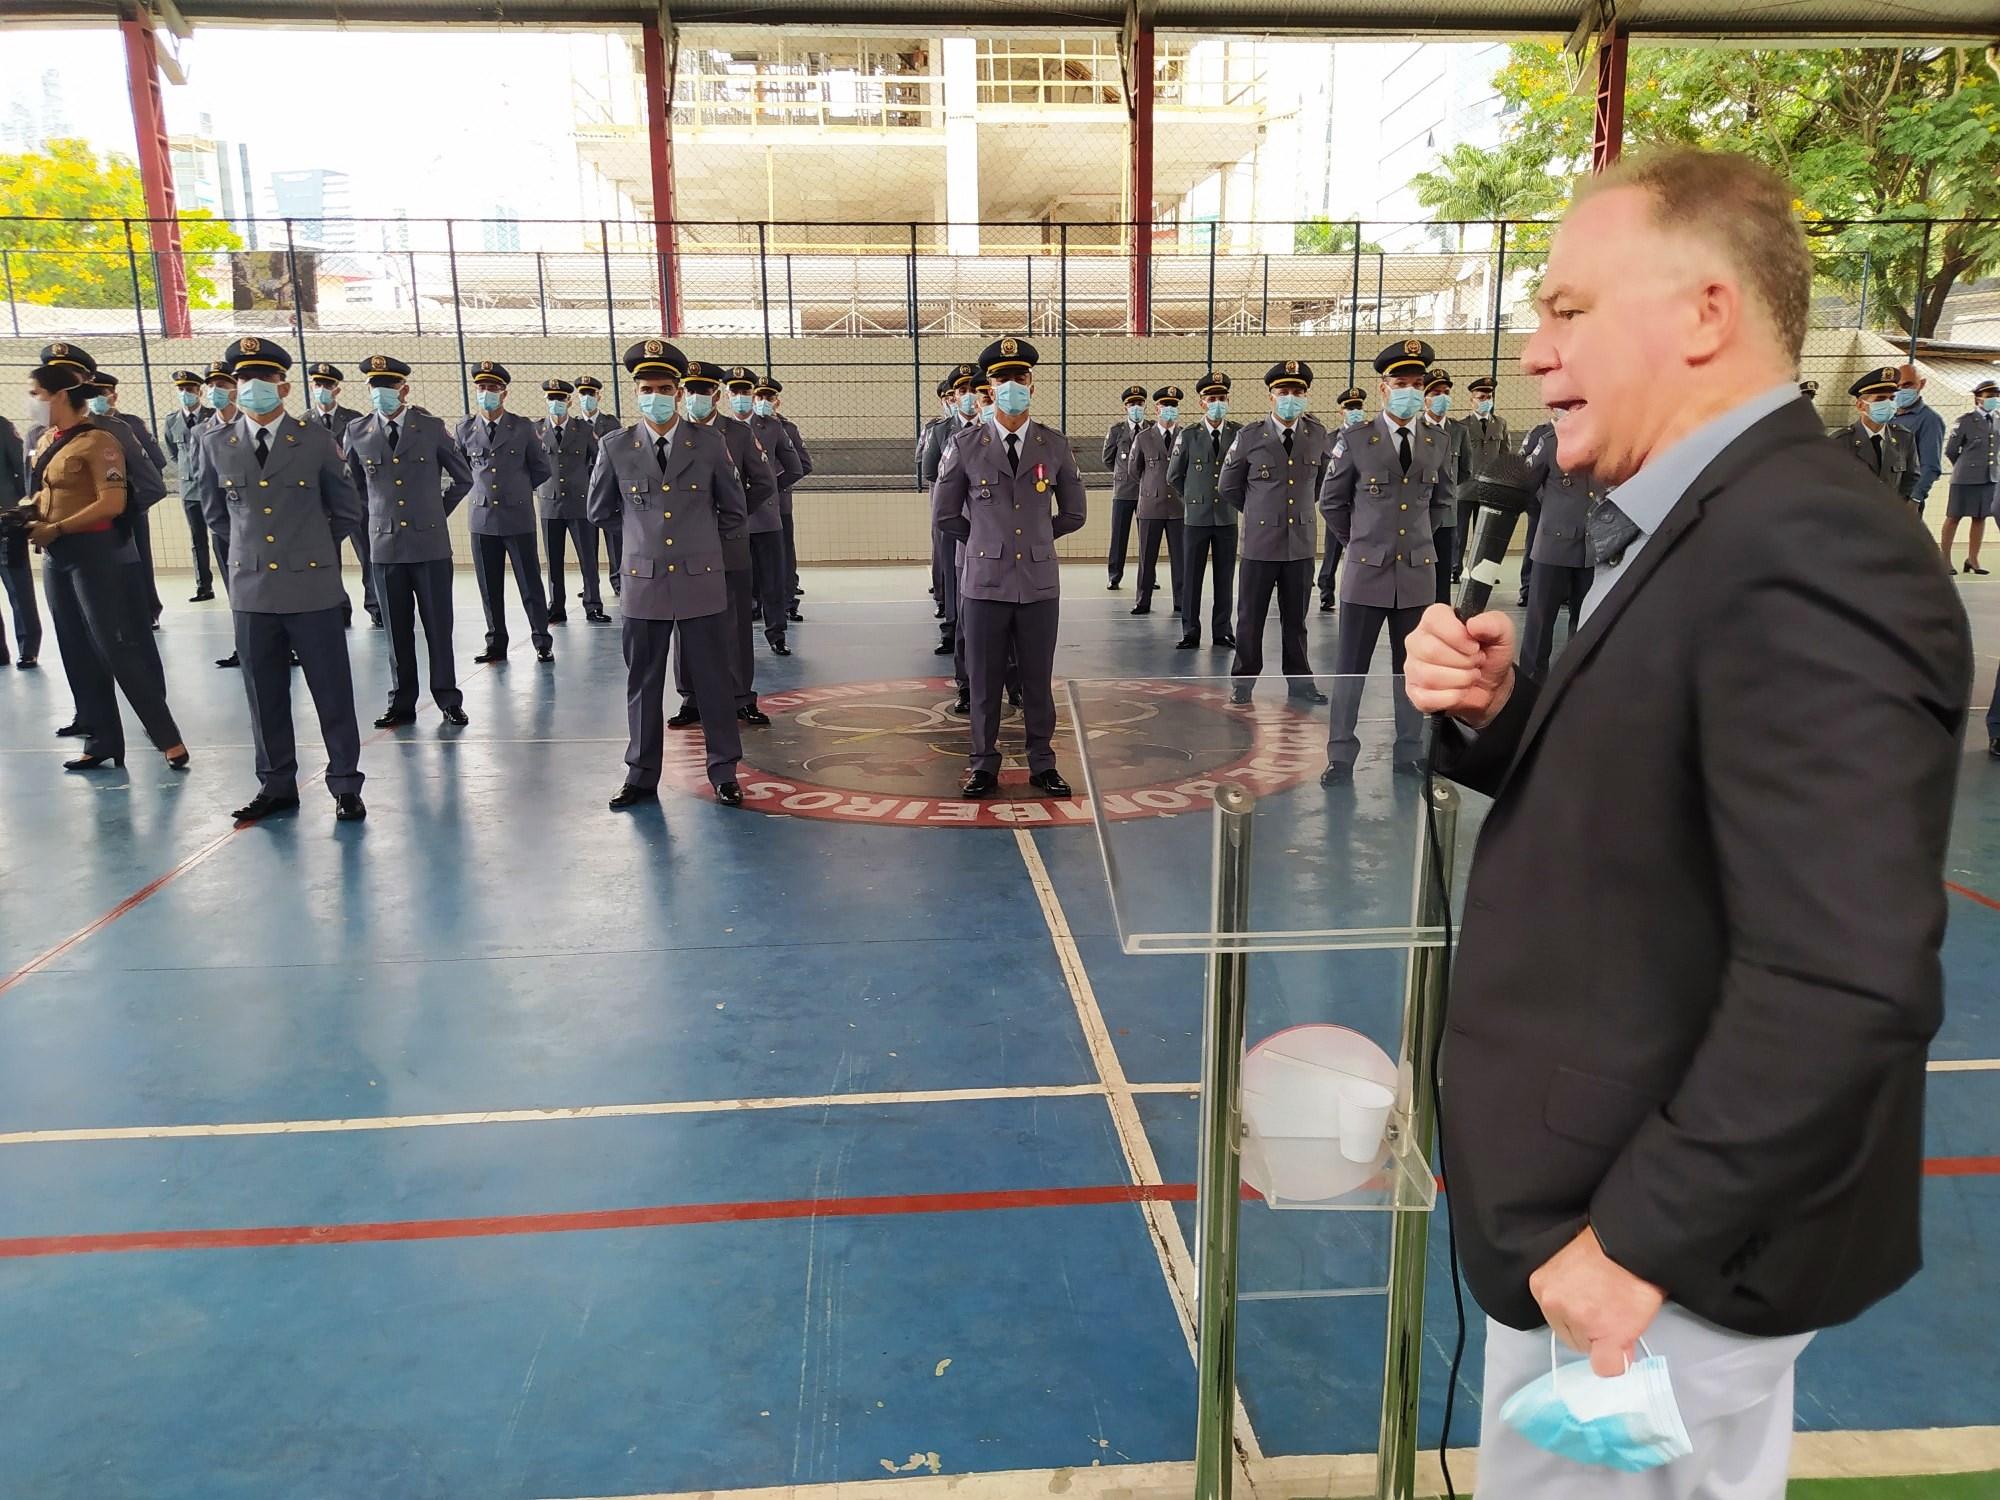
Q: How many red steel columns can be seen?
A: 4